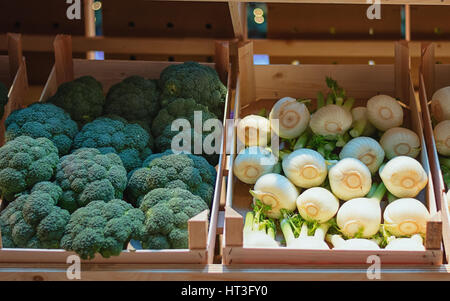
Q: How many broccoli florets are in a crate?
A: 12